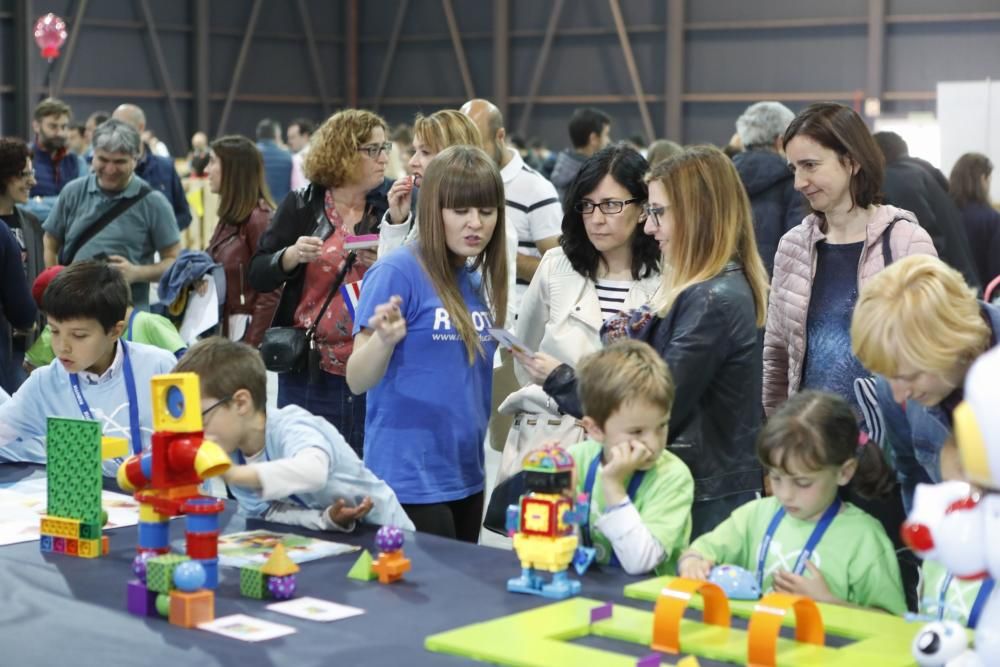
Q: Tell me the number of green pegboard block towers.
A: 1